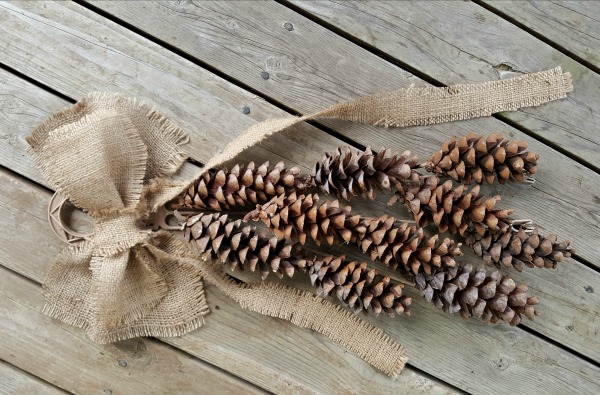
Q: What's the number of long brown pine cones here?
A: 10